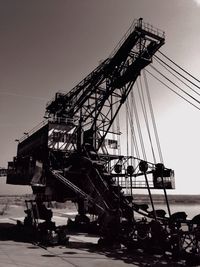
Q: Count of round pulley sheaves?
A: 4